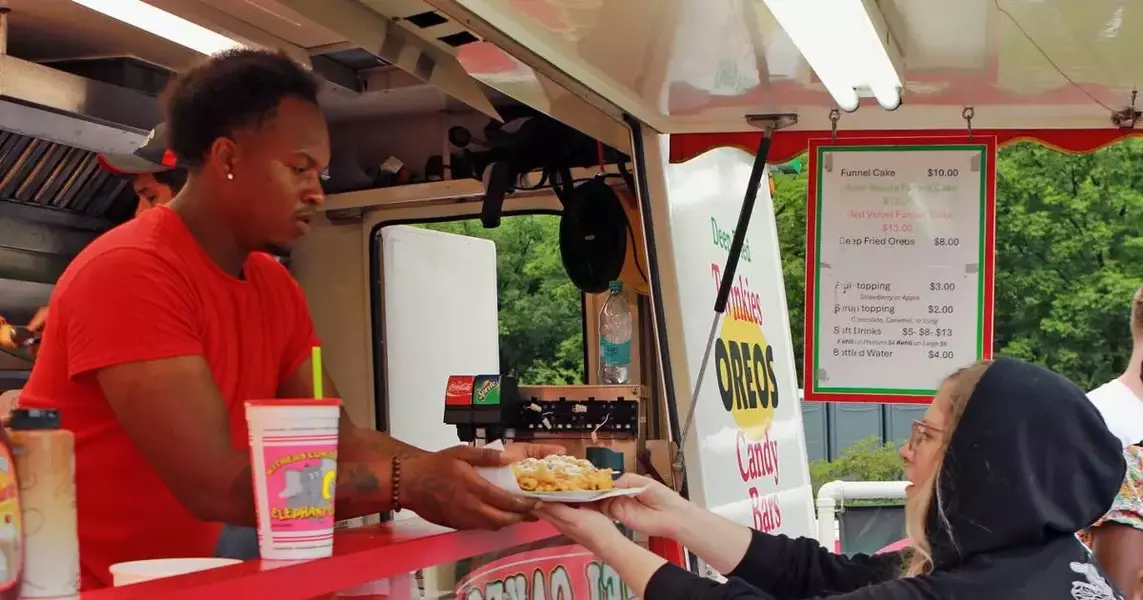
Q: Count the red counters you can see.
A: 1